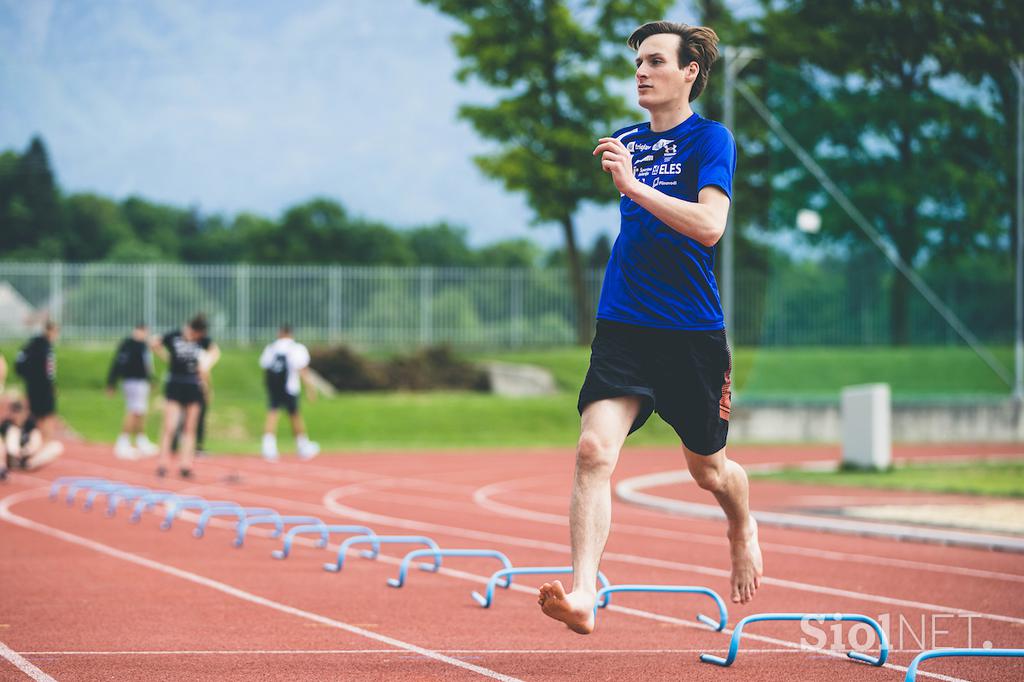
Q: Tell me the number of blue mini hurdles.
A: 15